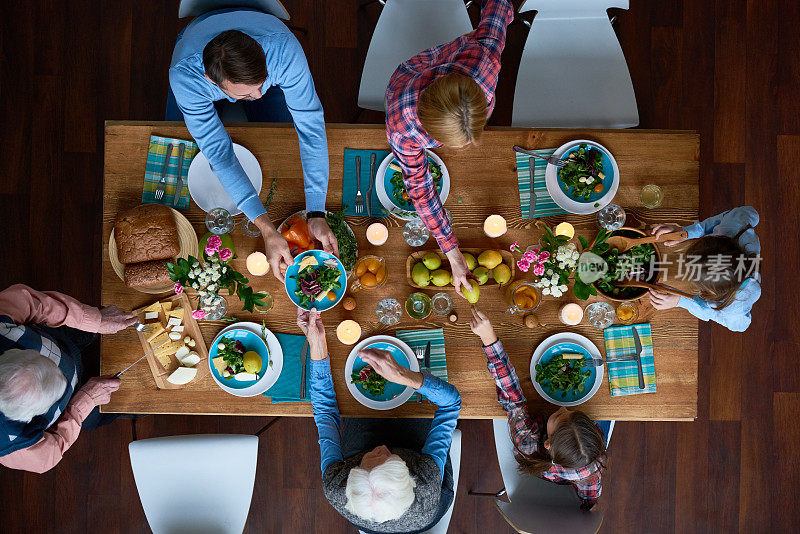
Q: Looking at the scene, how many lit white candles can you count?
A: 6